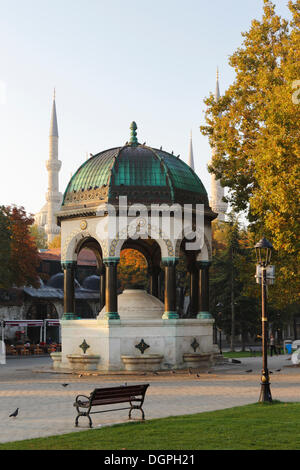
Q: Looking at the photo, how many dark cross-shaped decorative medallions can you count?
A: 3